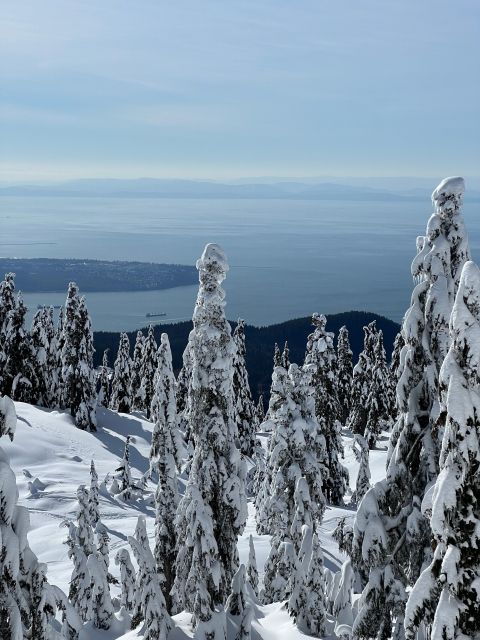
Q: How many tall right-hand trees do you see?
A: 2